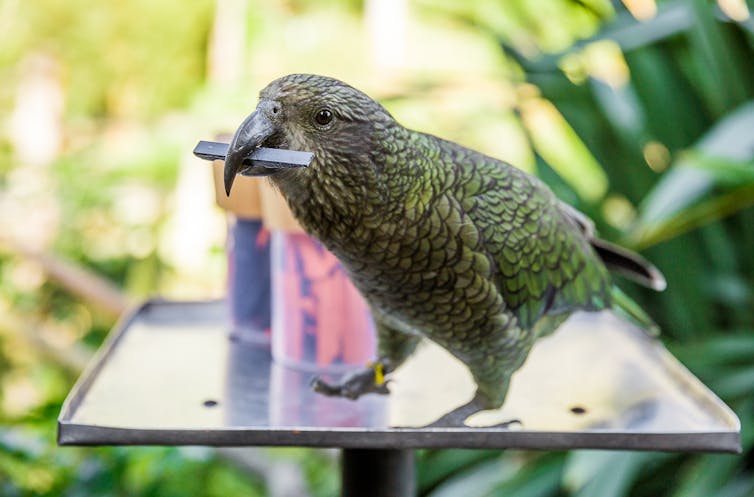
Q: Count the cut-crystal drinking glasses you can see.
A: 0